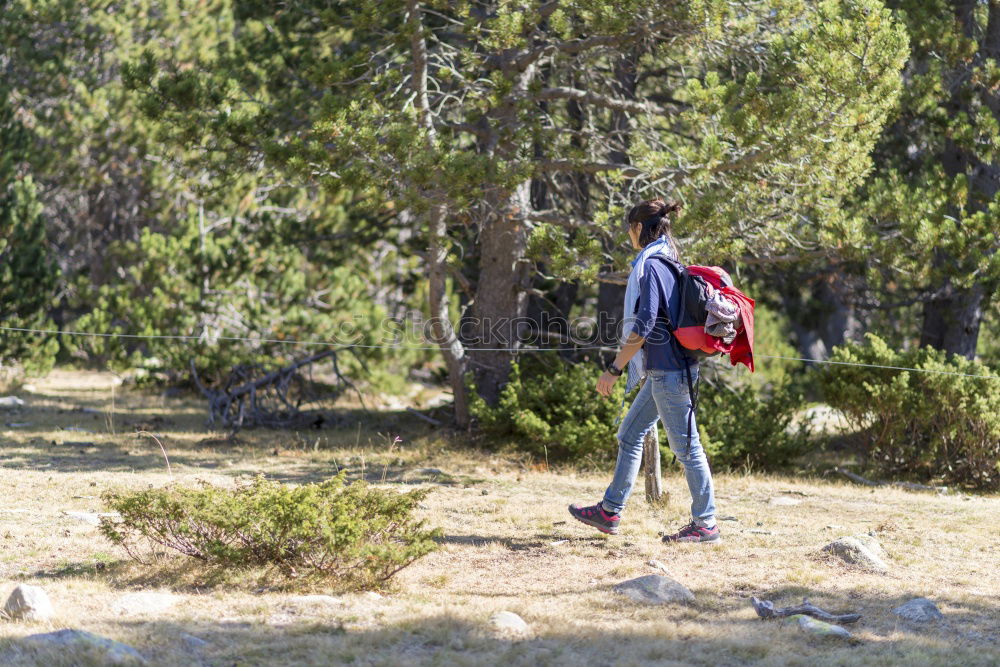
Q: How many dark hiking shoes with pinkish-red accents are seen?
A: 2